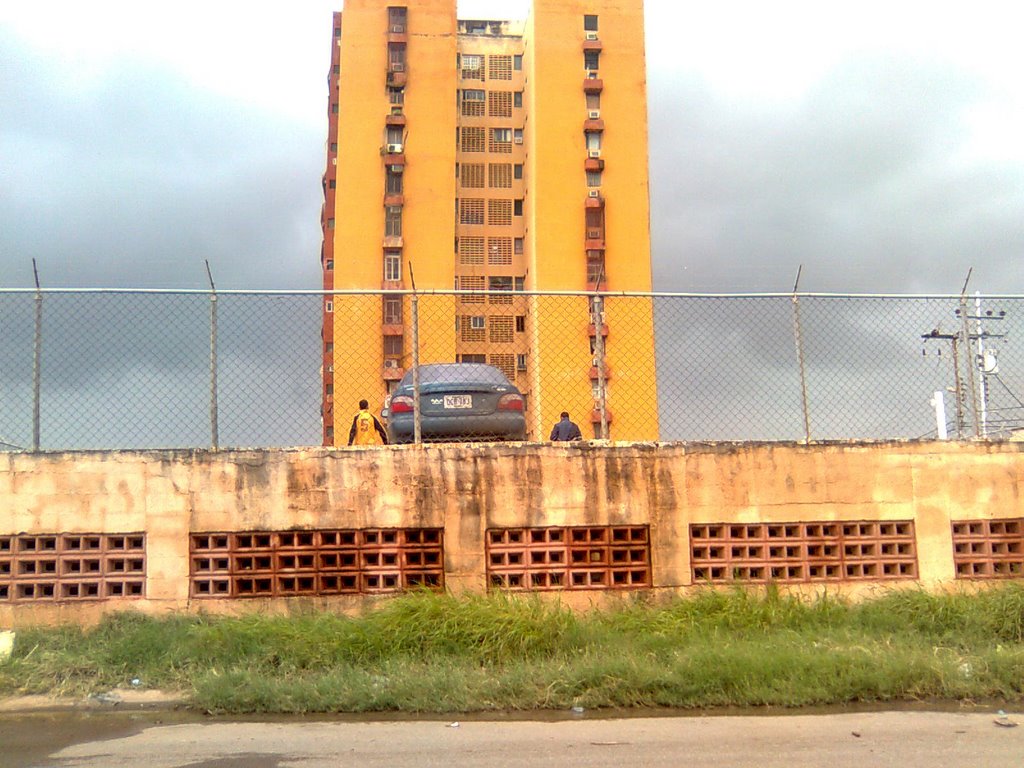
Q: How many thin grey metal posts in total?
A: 6